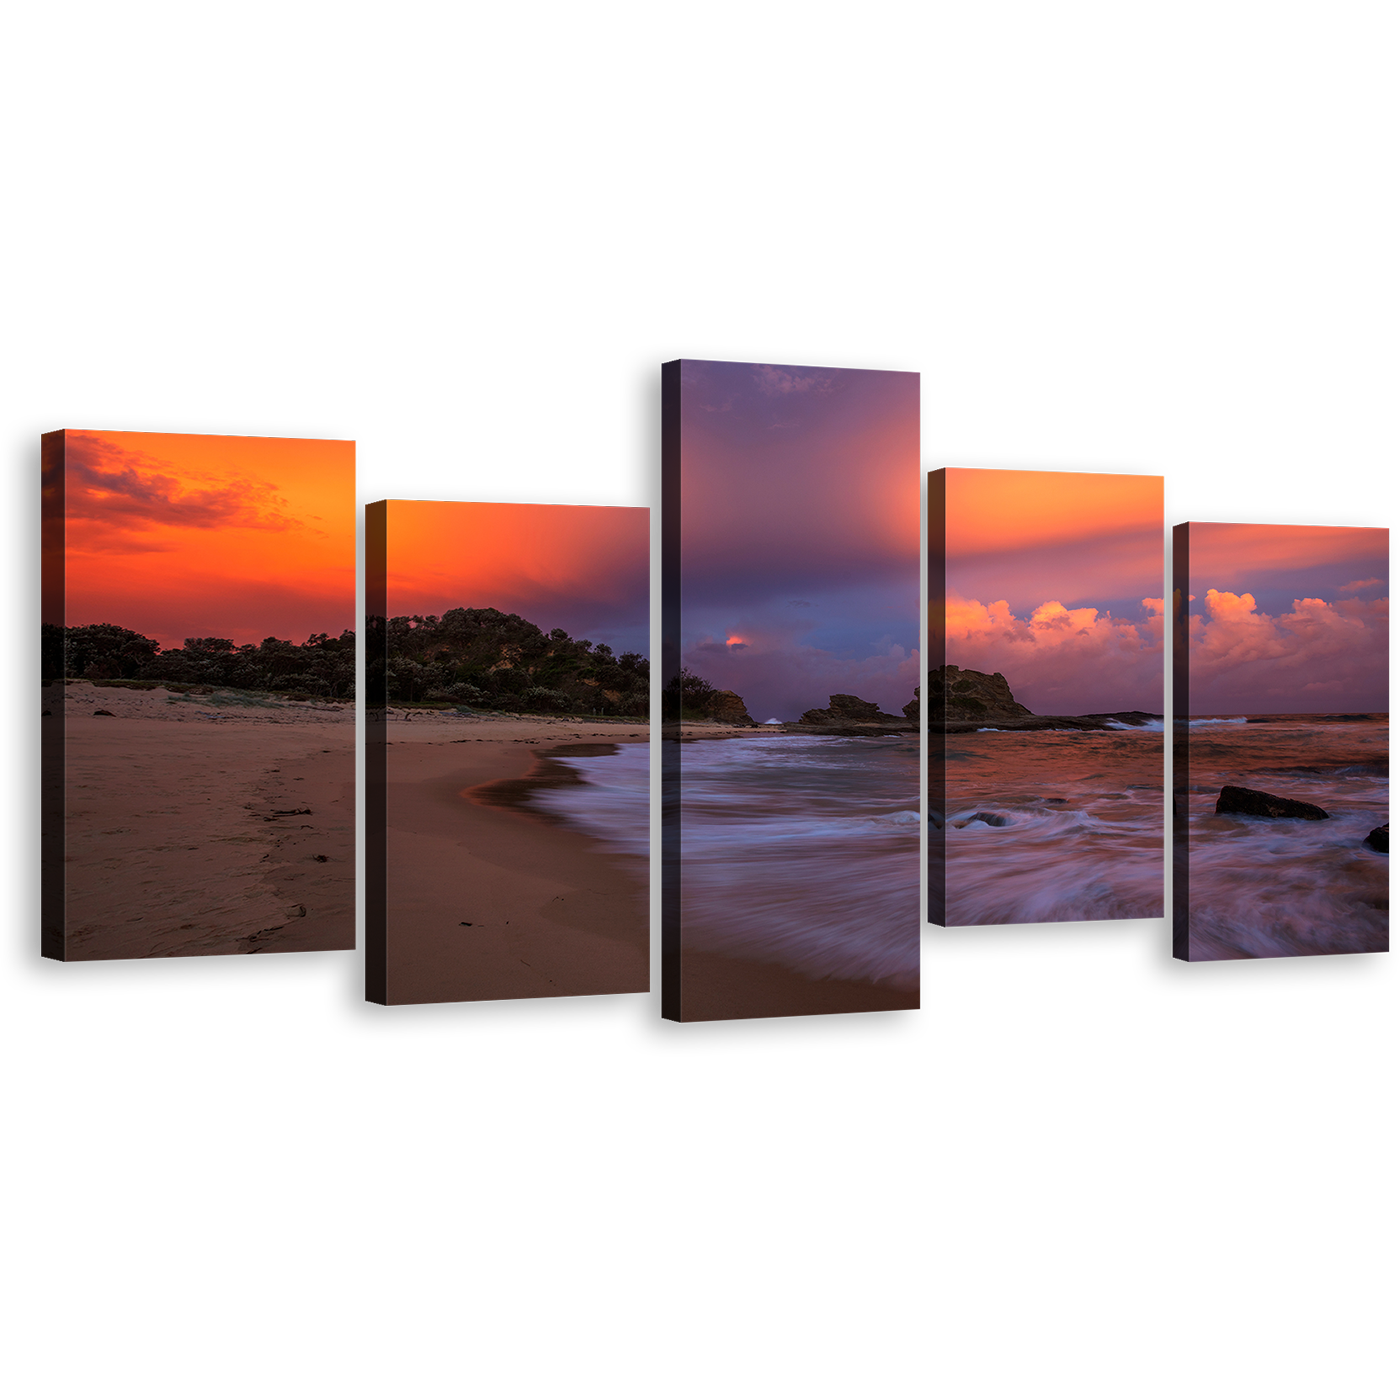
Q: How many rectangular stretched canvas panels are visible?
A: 5